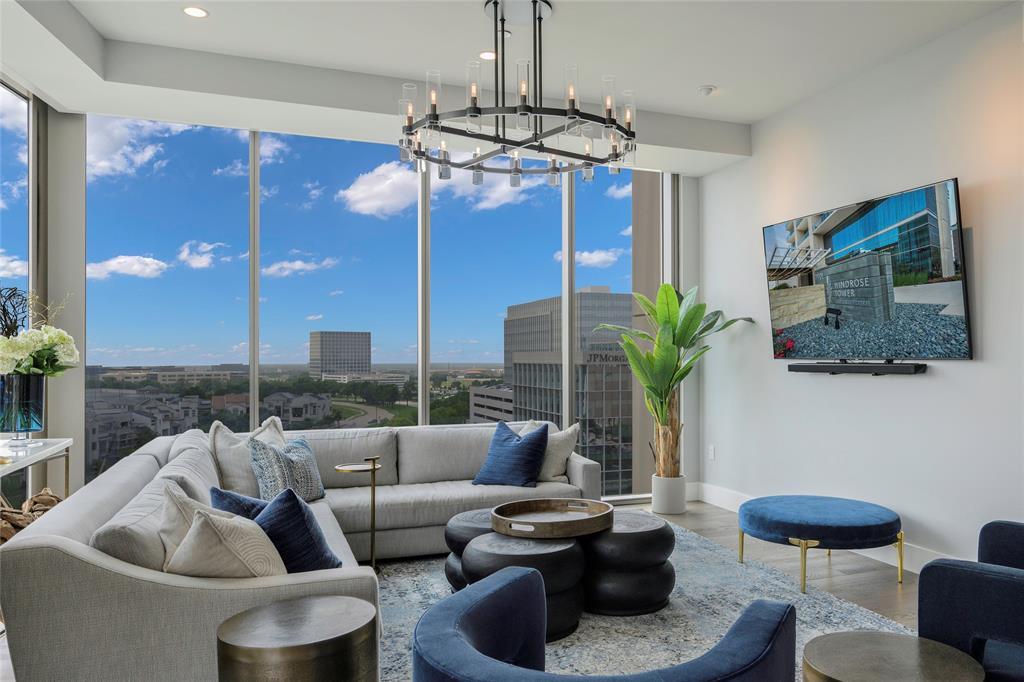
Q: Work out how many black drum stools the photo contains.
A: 3